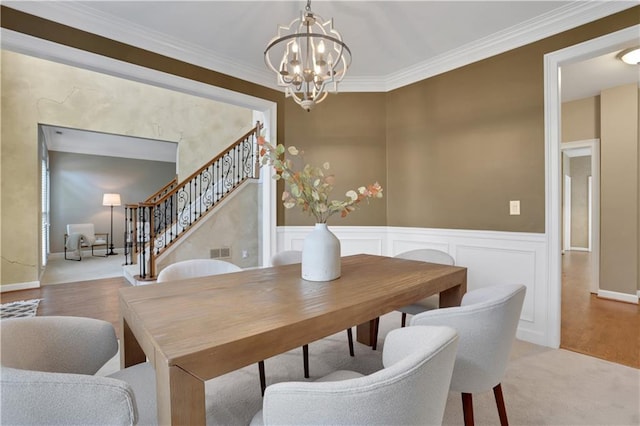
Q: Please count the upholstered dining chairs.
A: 6